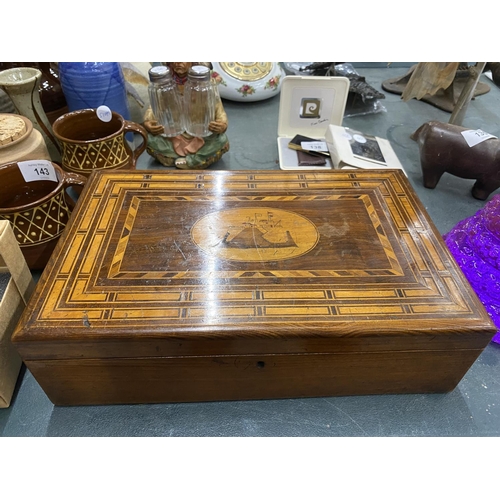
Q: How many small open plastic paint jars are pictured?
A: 0